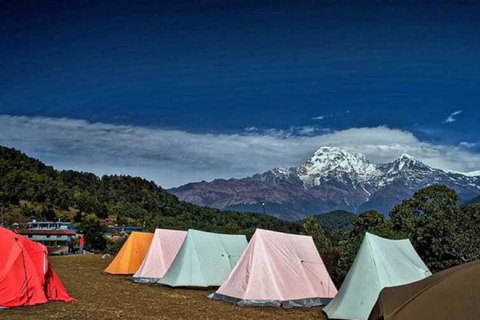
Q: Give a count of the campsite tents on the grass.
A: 7